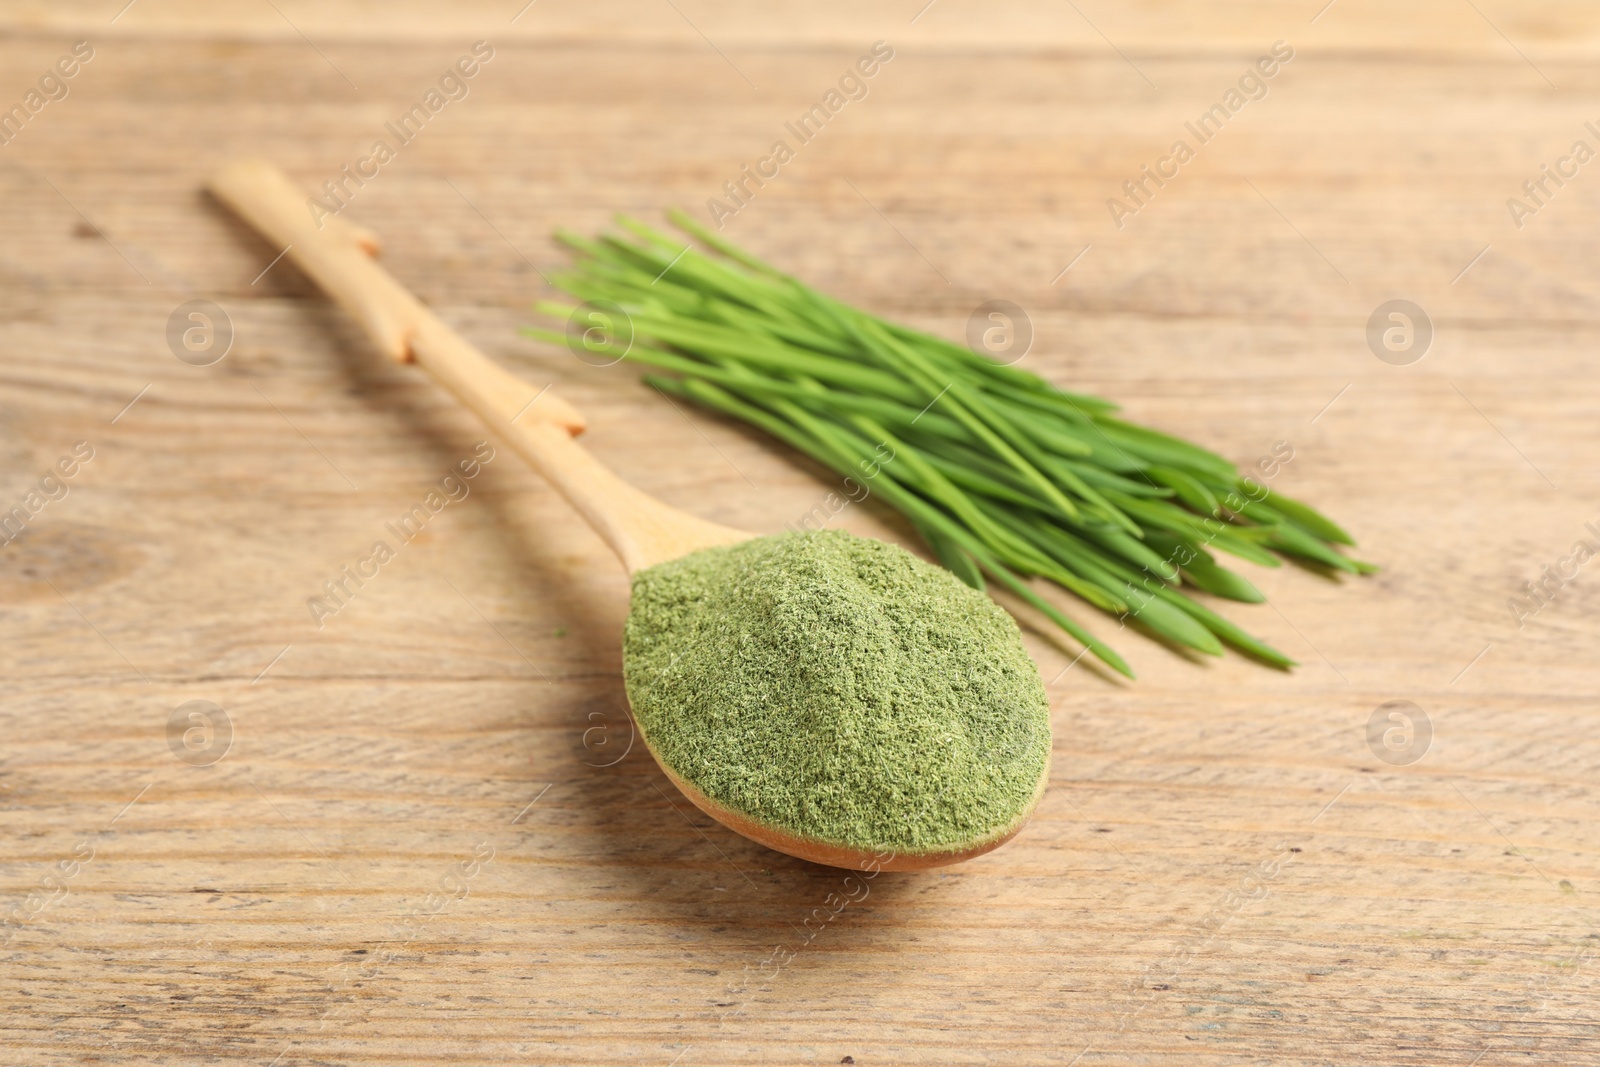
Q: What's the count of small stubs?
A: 3